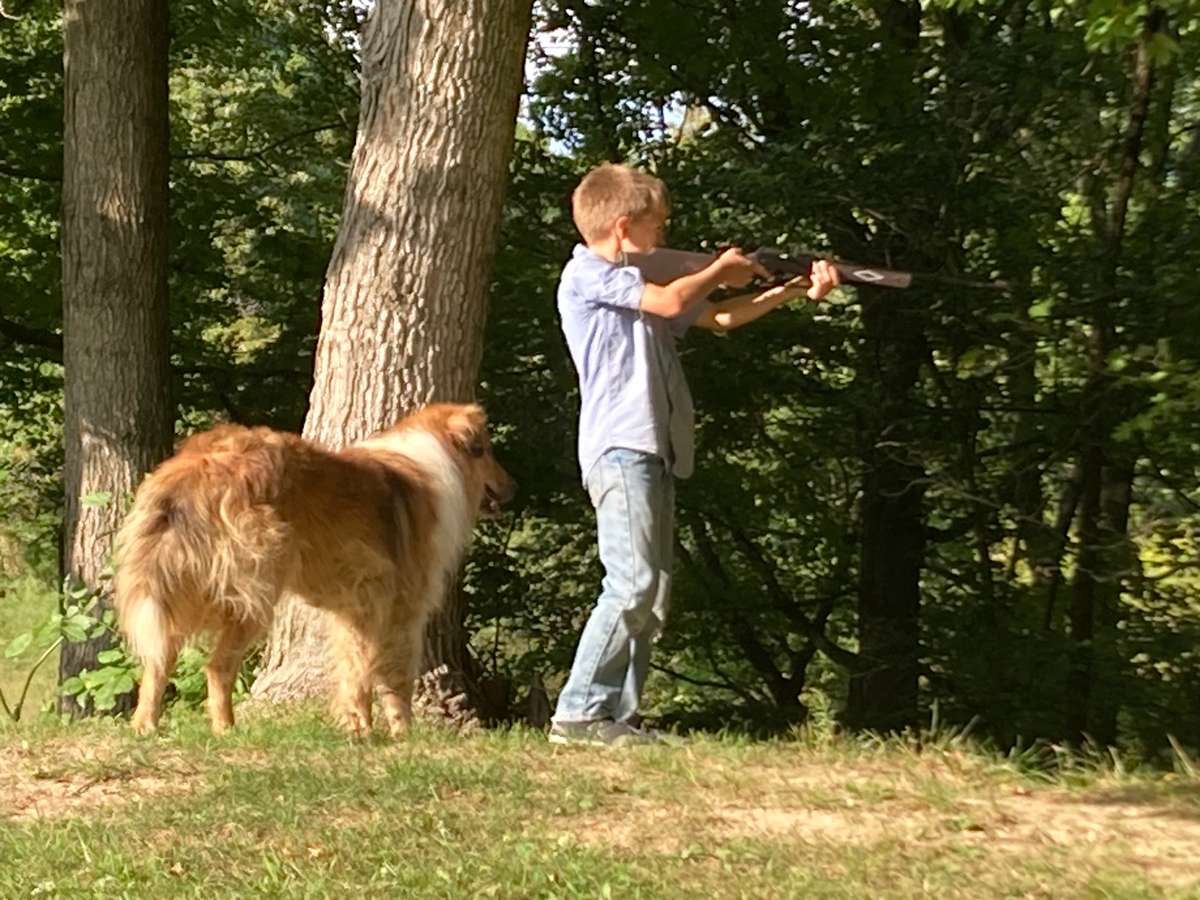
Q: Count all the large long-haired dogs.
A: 1